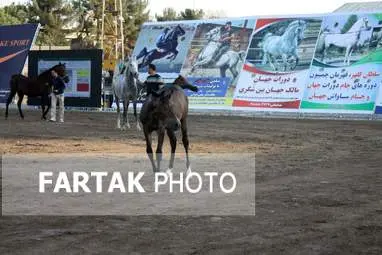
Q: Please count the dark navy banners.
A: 1